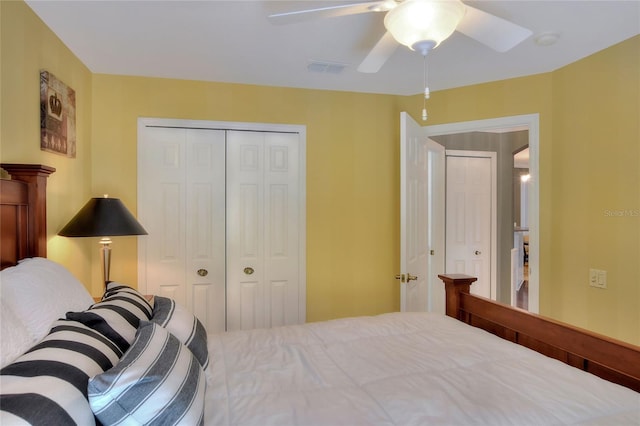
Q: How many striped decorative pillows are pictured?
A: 4